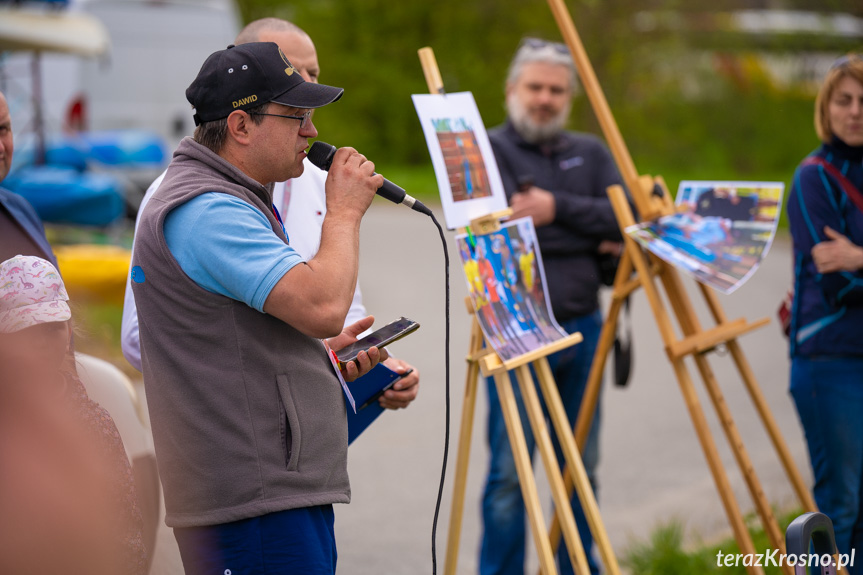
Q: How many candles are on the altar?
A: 0